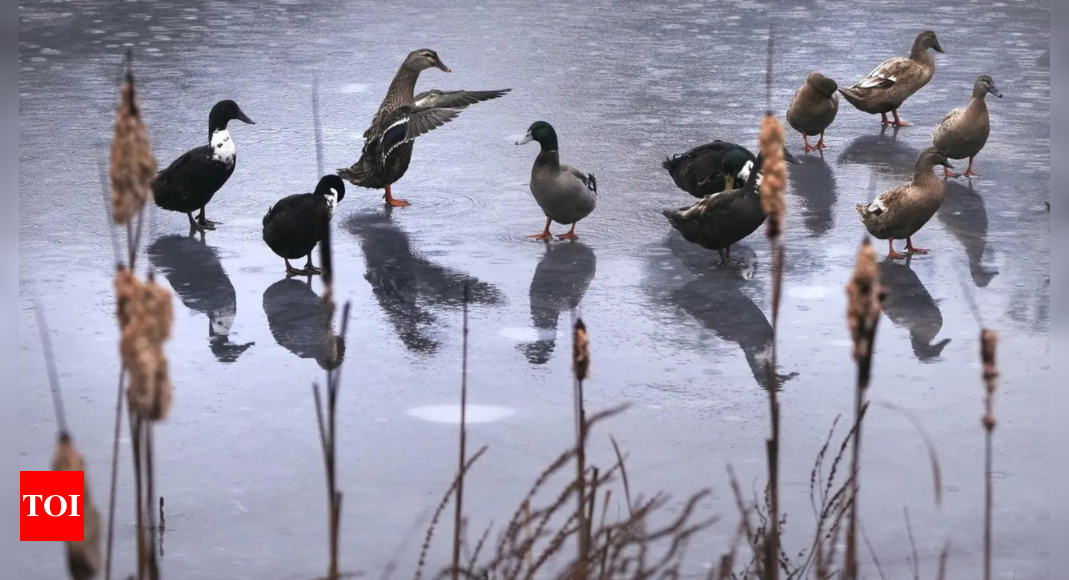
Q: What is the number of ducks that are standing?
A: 10